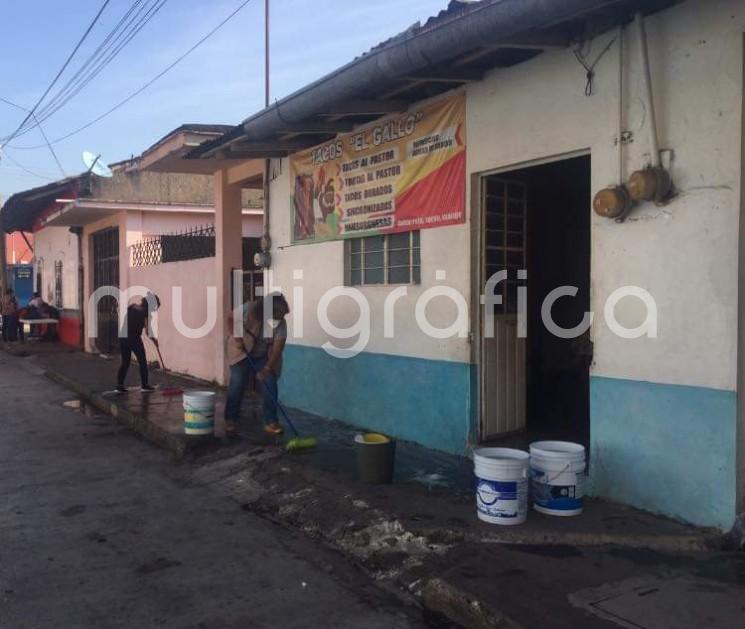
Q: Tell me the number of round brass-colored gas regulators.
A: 2